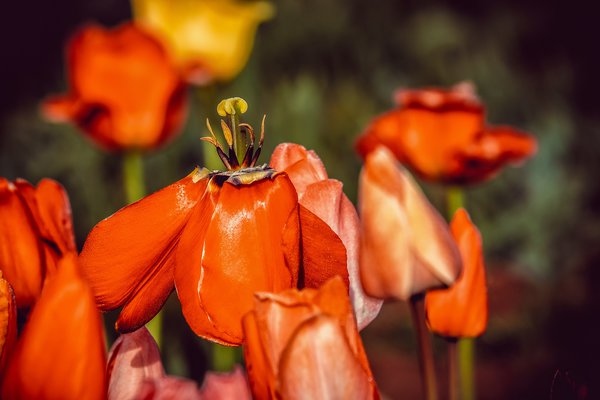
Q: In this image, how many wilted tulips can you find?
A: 1